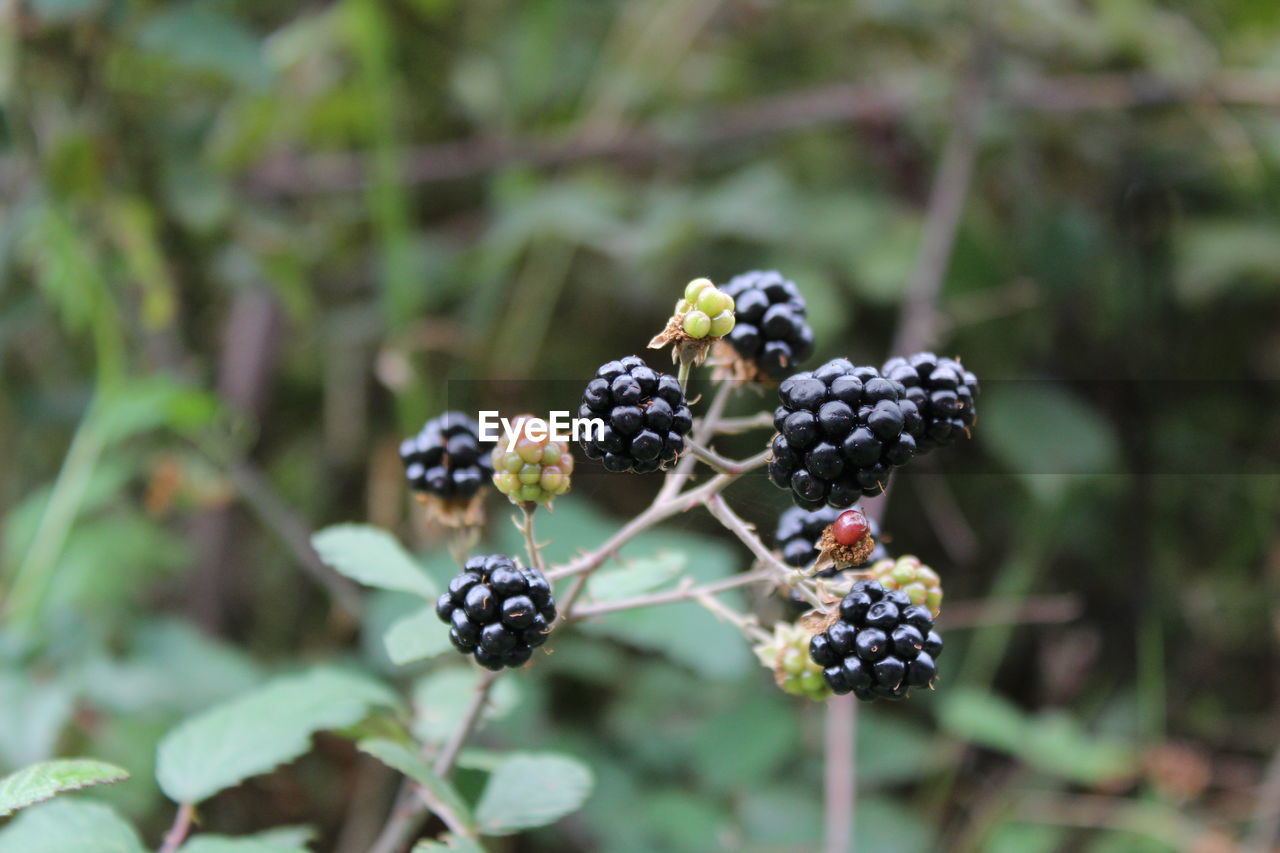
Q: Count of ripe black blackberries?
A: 8